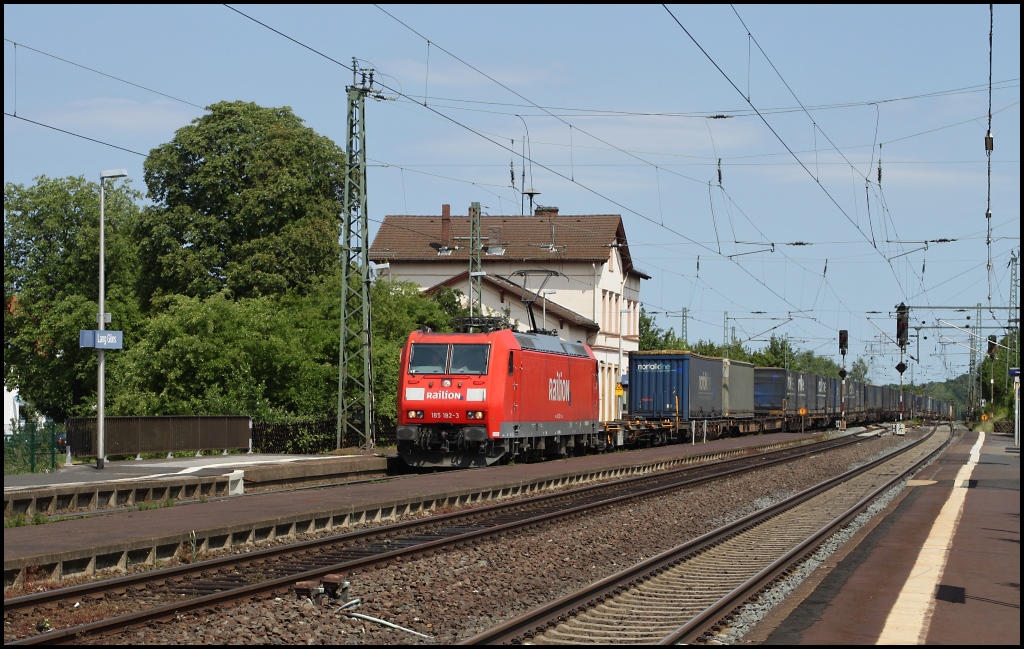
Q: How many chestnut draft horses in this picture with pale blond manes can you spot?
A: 0